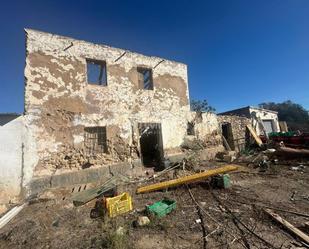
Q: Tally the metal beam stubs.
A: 3